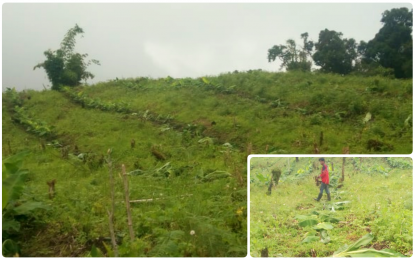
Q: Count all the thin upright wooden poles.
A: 2